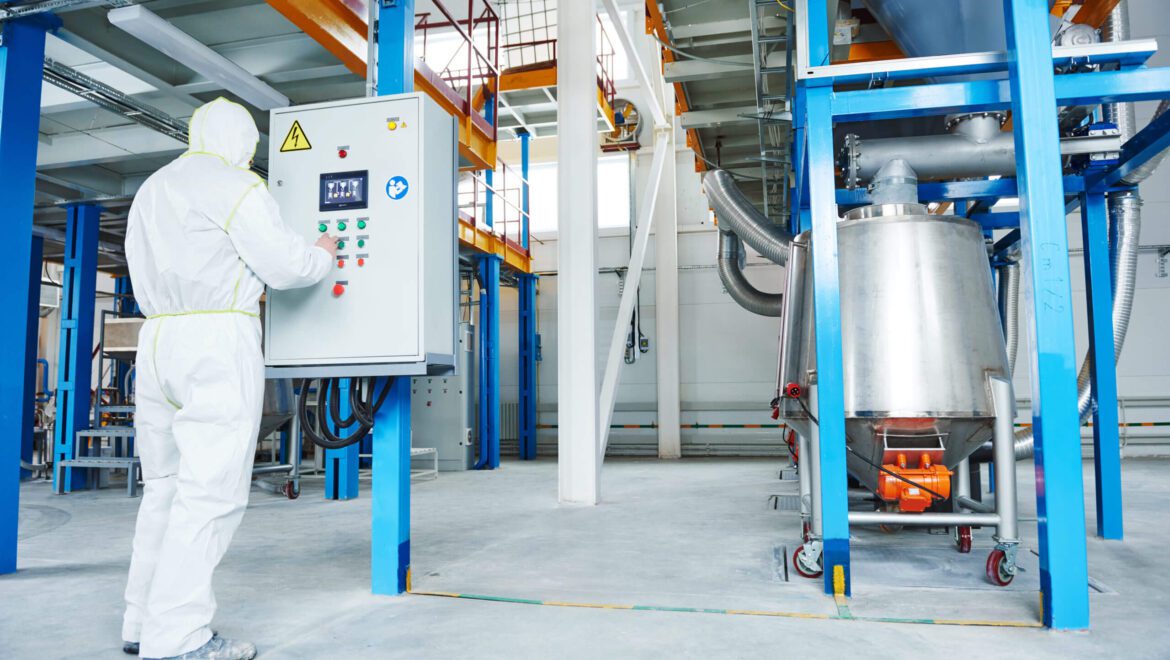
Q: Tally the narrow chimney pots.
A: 0